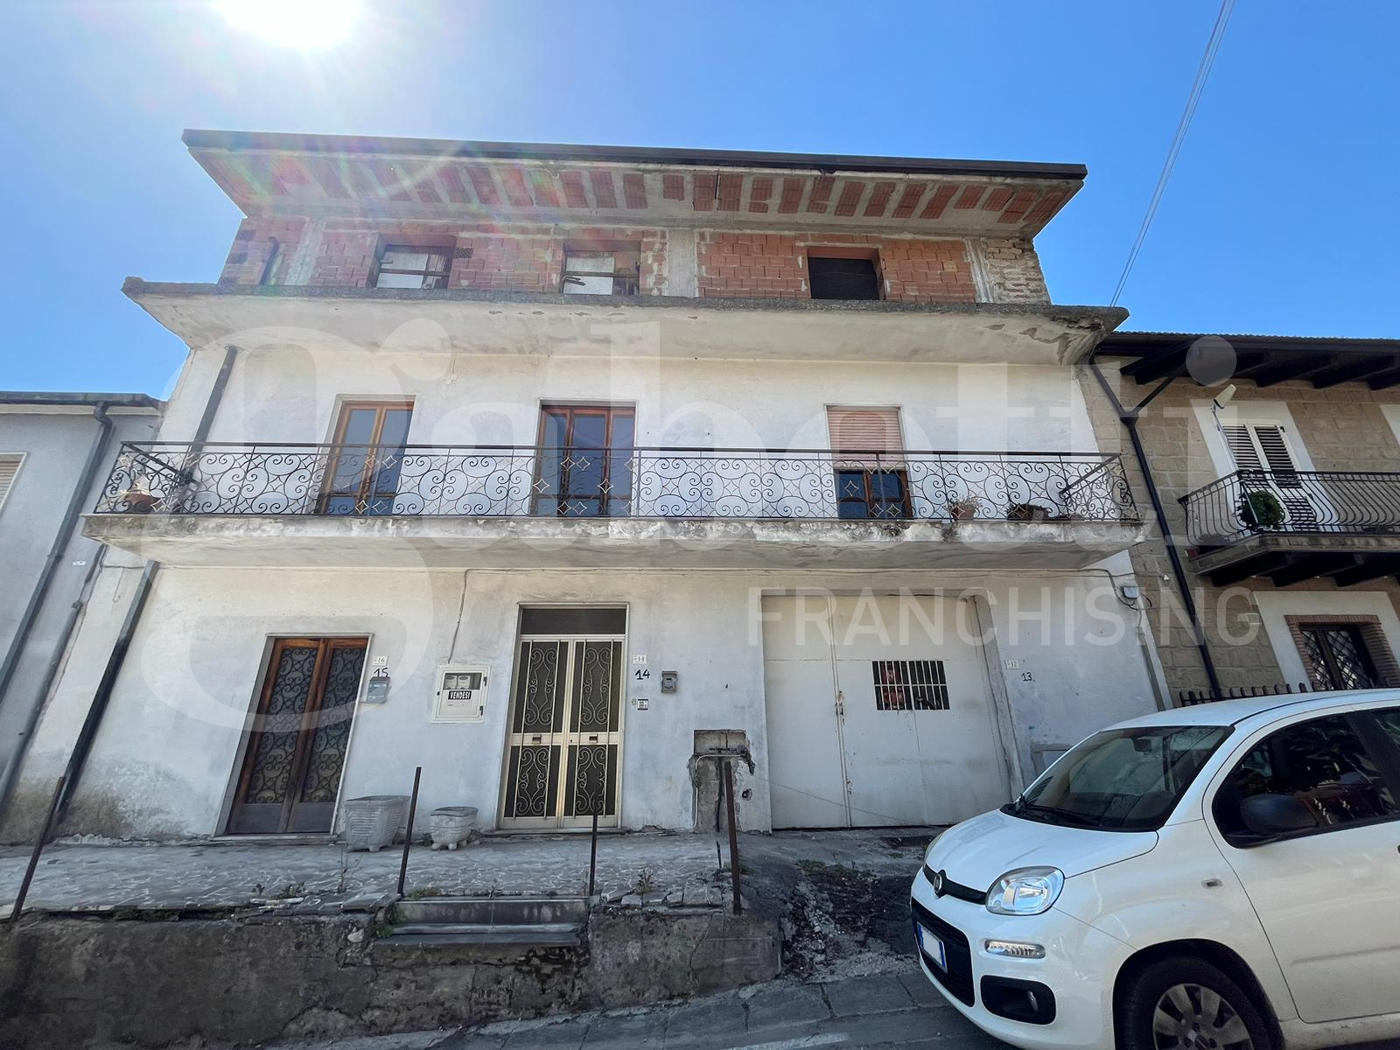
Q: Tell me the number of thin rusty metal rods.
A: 4